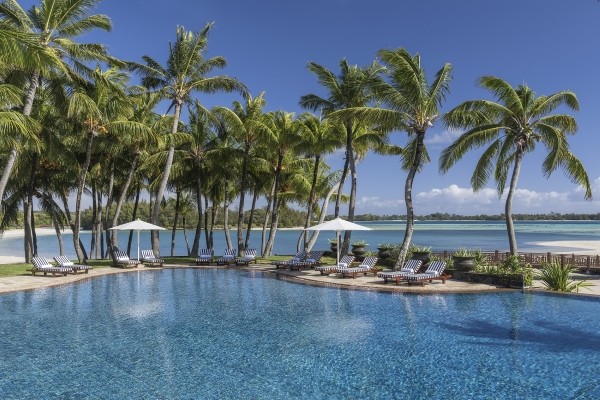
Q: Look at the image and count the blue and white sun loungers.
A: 13